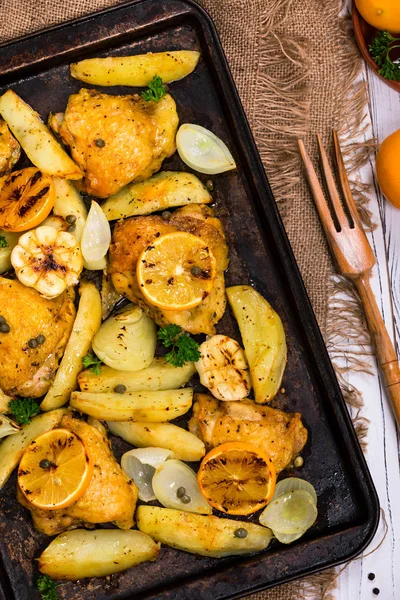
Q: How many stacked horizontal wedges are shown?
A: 3